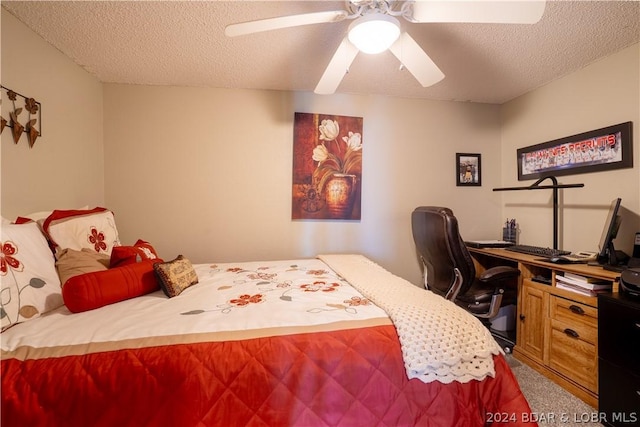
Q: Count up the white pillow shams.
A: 2